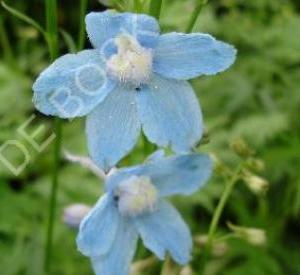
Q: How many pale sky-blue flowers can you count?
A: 2